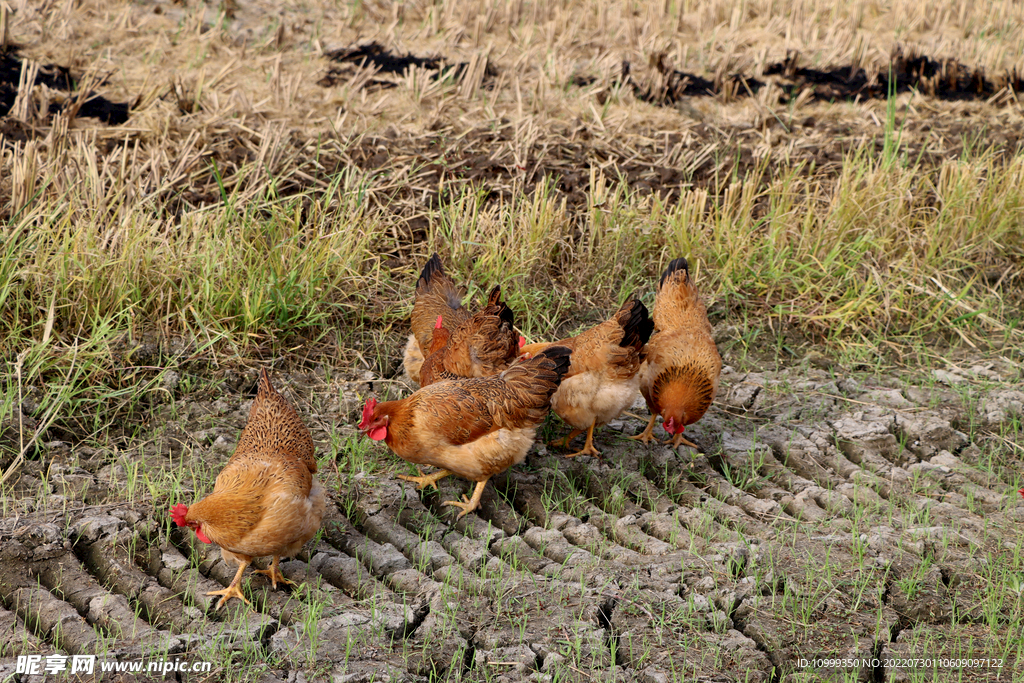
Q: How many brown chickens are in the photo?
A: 6